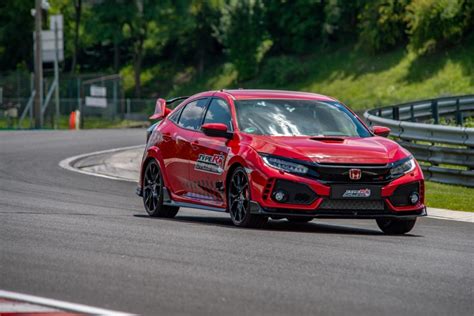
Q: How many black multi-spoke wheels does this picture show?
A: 2